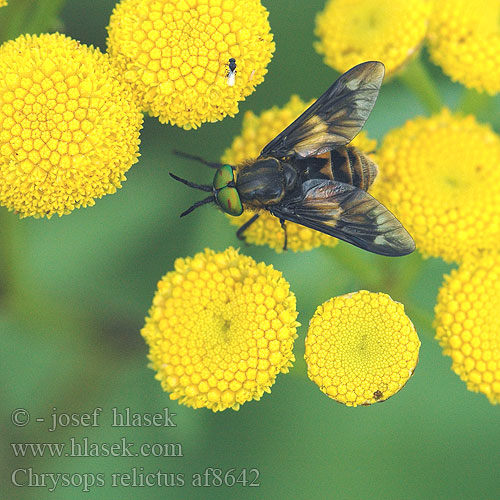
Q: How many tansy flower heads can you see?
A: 9